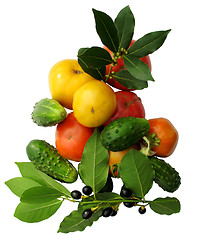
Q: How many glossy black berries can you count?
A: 8